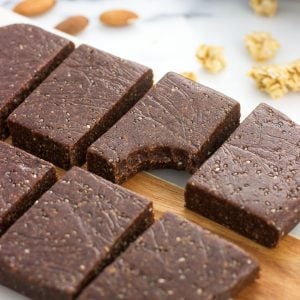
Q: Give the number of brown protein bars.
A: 7